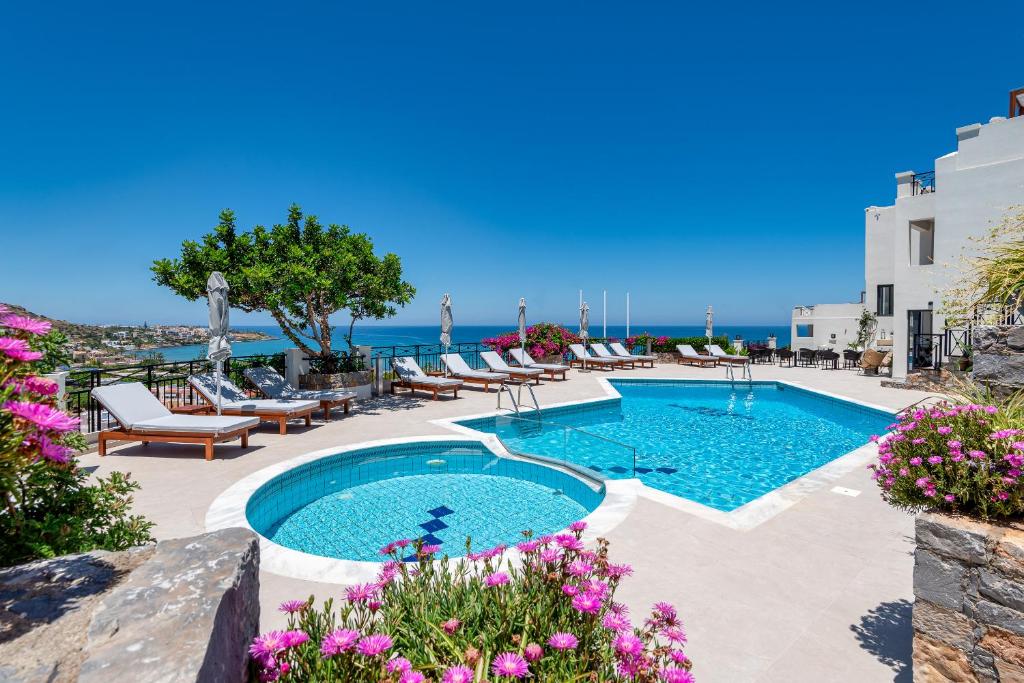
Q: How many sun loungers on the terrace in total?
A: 12